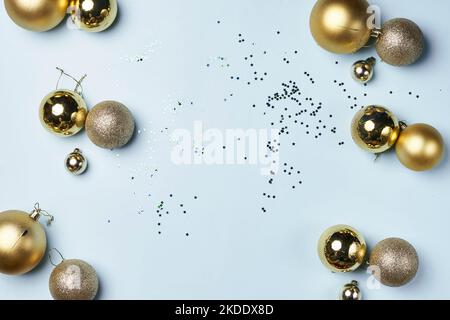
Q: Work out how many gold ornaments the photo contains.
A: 15